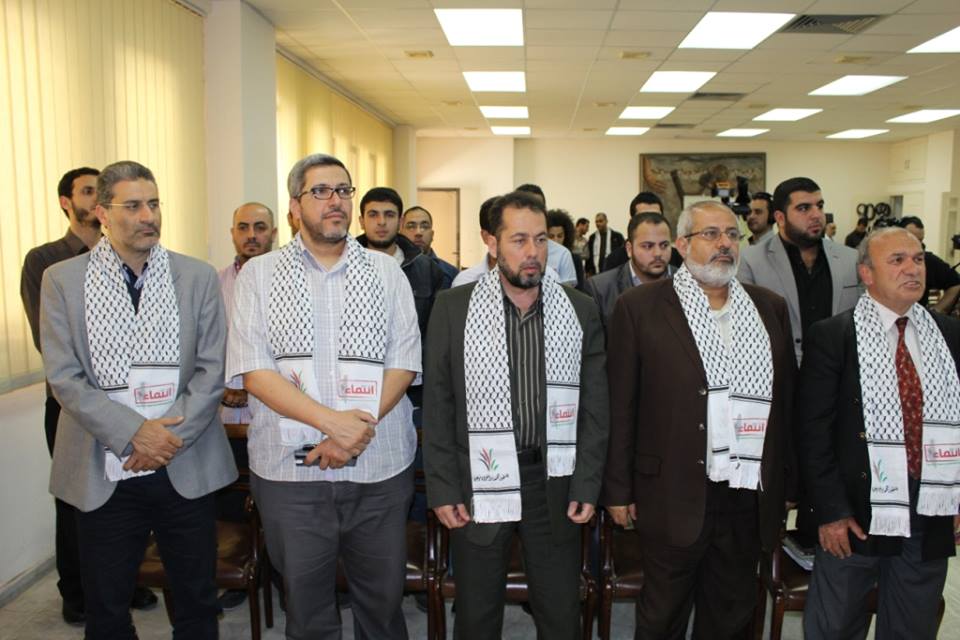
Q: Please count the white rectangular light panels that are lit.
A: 14